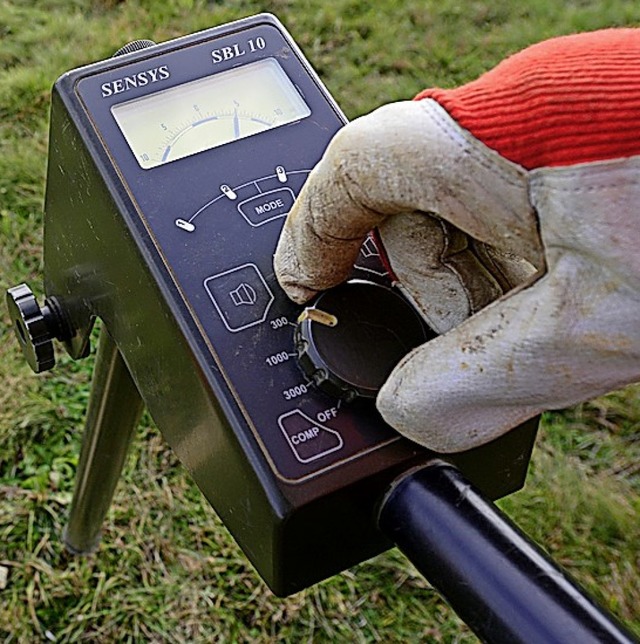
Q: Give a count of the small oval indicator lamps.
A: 3